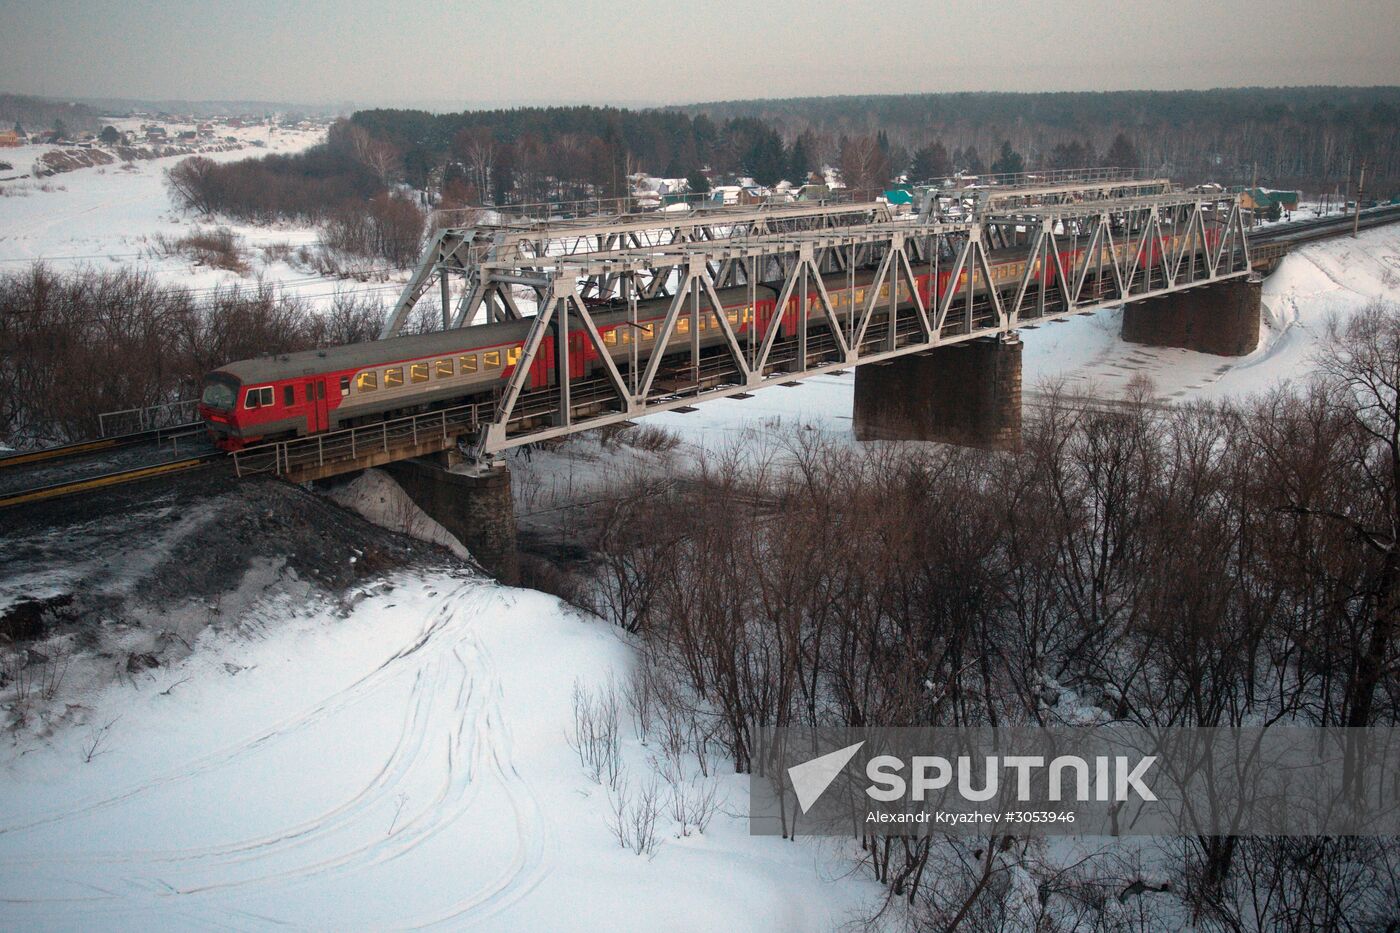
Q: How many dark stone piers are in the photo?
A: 3